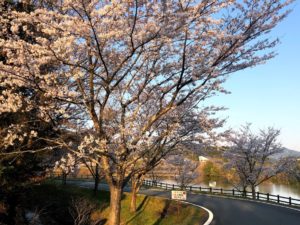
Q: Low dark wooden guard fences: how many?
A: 1